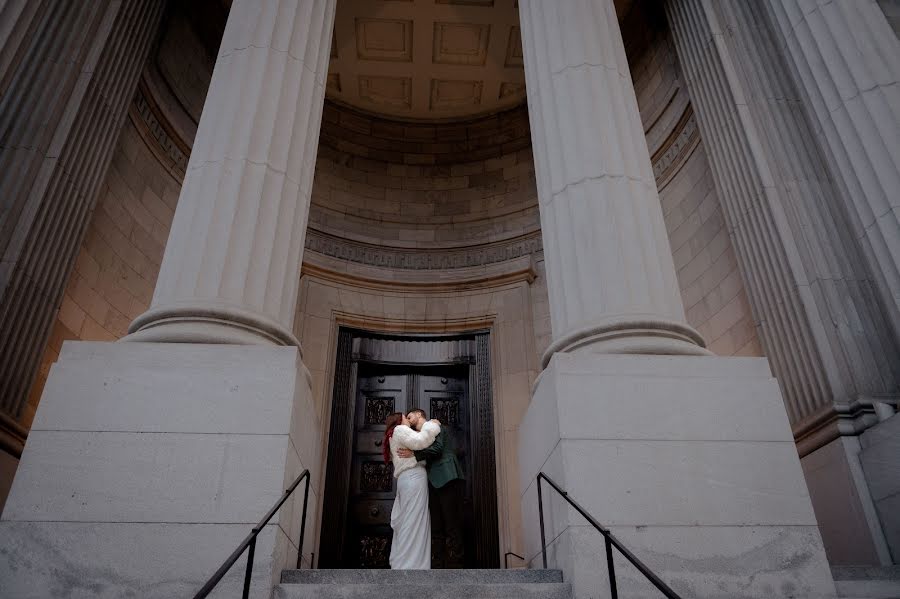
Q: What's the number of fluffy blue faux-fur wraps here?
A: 0